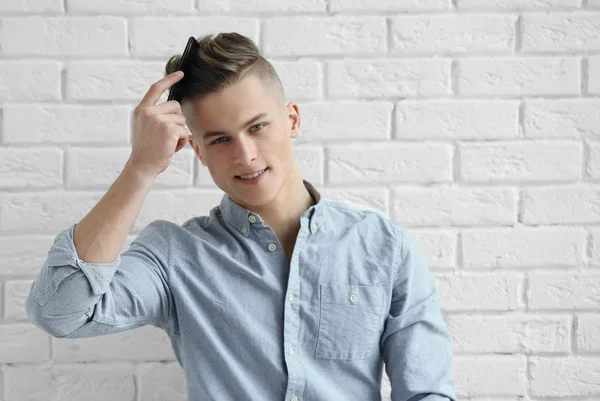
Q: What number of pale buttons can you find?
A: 8